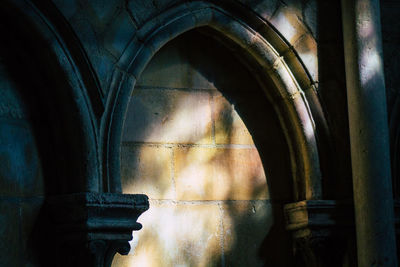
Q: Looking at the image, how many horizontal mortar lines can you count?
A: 3